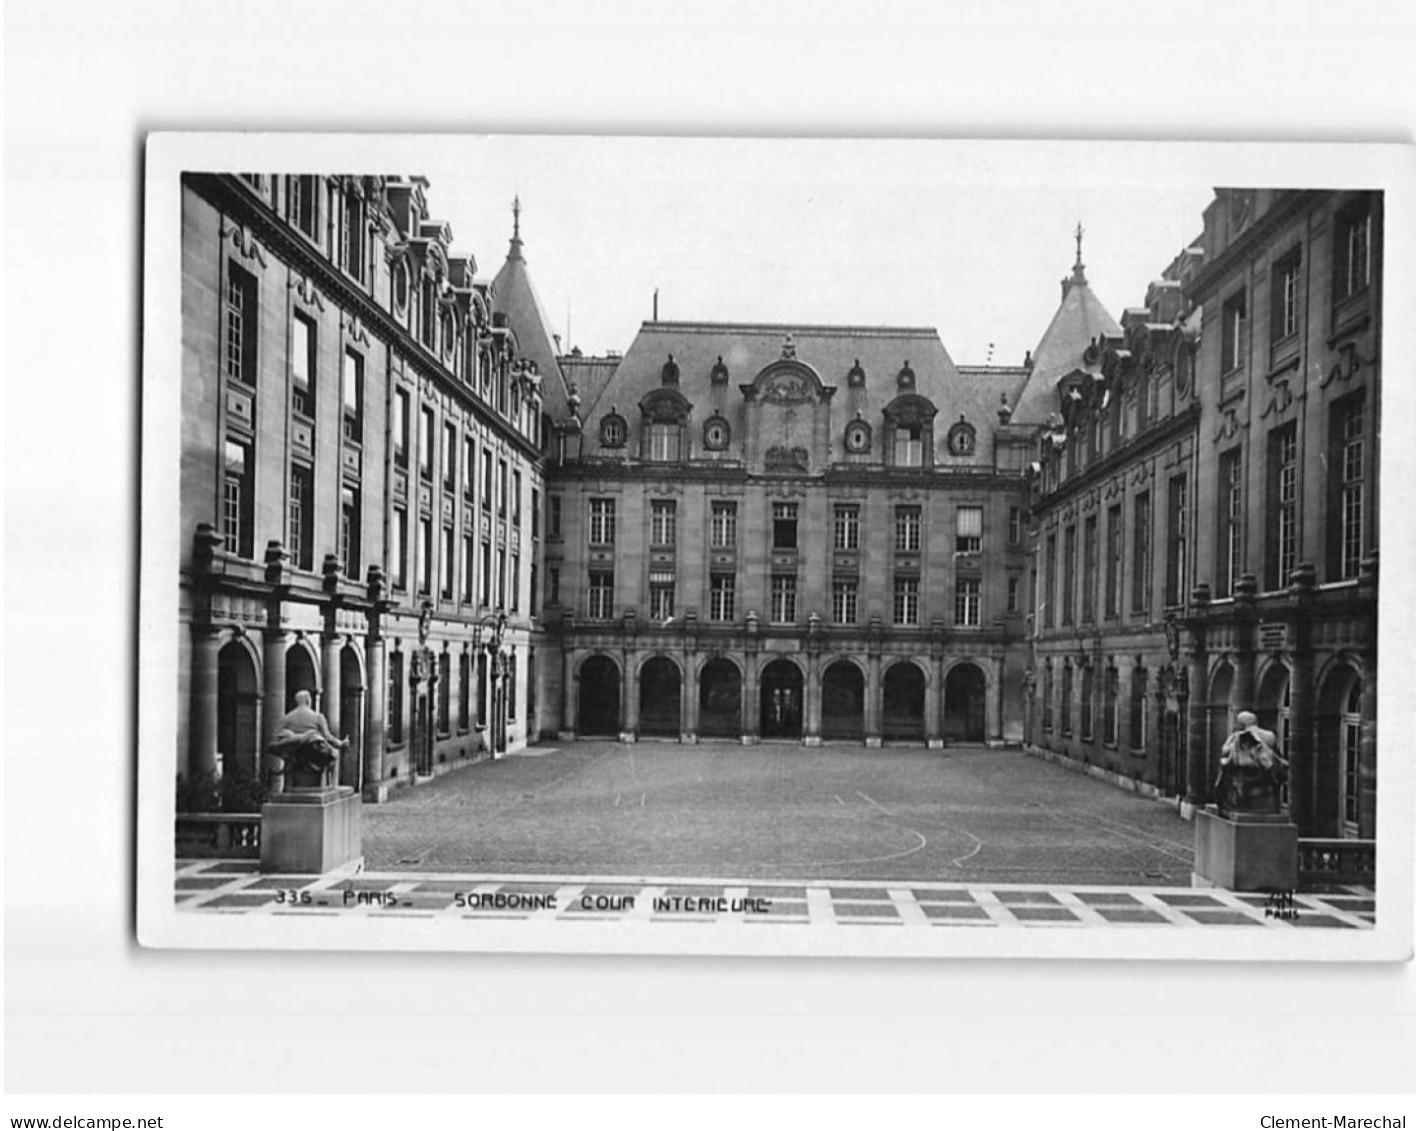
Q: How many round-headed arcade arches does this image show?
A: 13